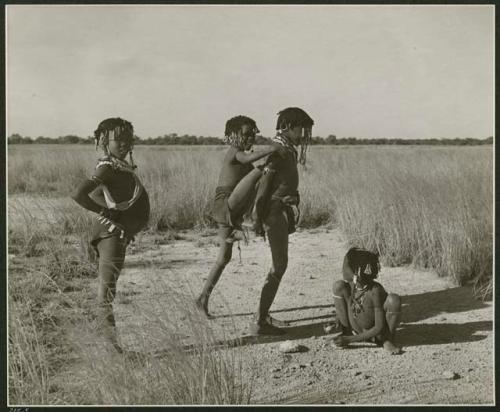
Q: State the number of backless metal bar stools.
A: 0